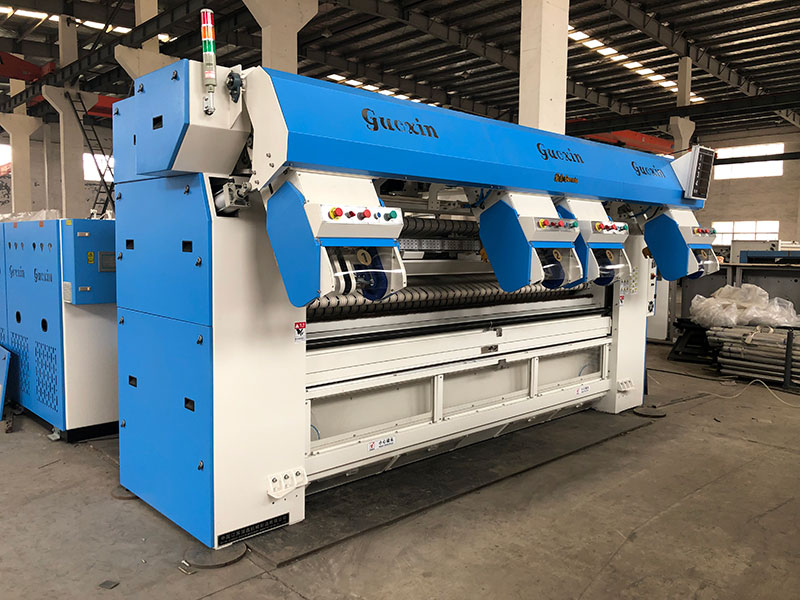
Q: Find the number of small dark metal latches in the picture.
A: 11